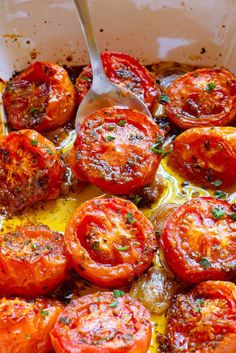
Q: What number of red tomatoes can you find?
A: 12